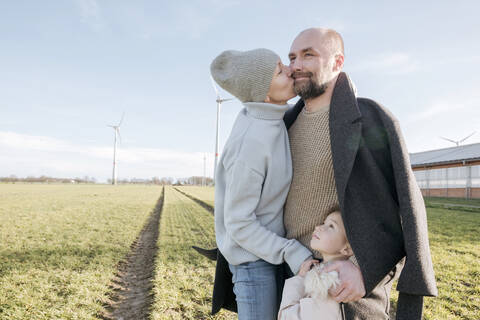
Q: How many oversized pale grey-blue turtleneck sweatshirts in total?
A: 1